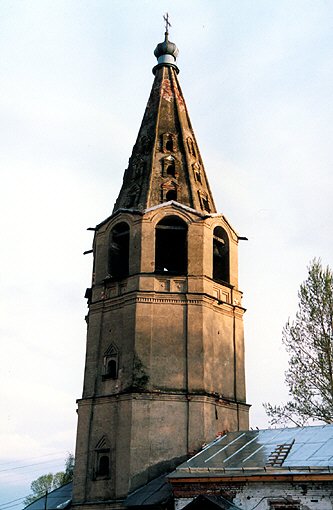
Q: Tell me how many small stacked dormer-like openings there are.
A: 9